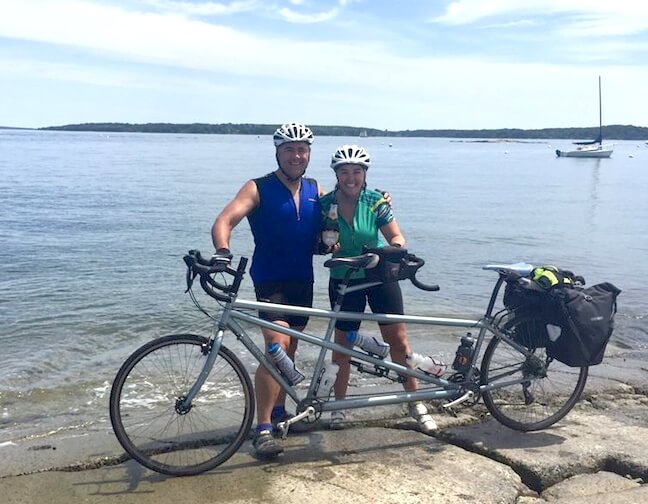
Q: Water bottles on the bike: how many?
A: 5